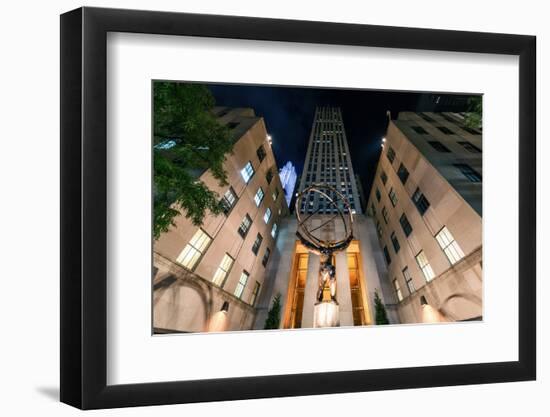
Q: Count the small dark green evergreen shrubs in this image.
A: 2